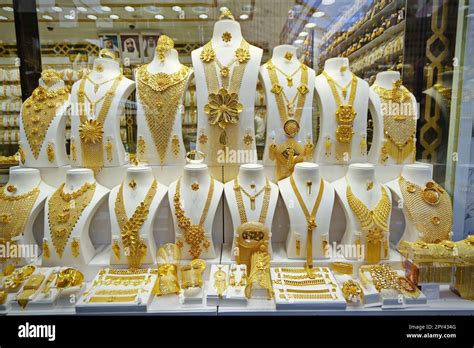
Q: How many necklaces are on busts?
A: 15